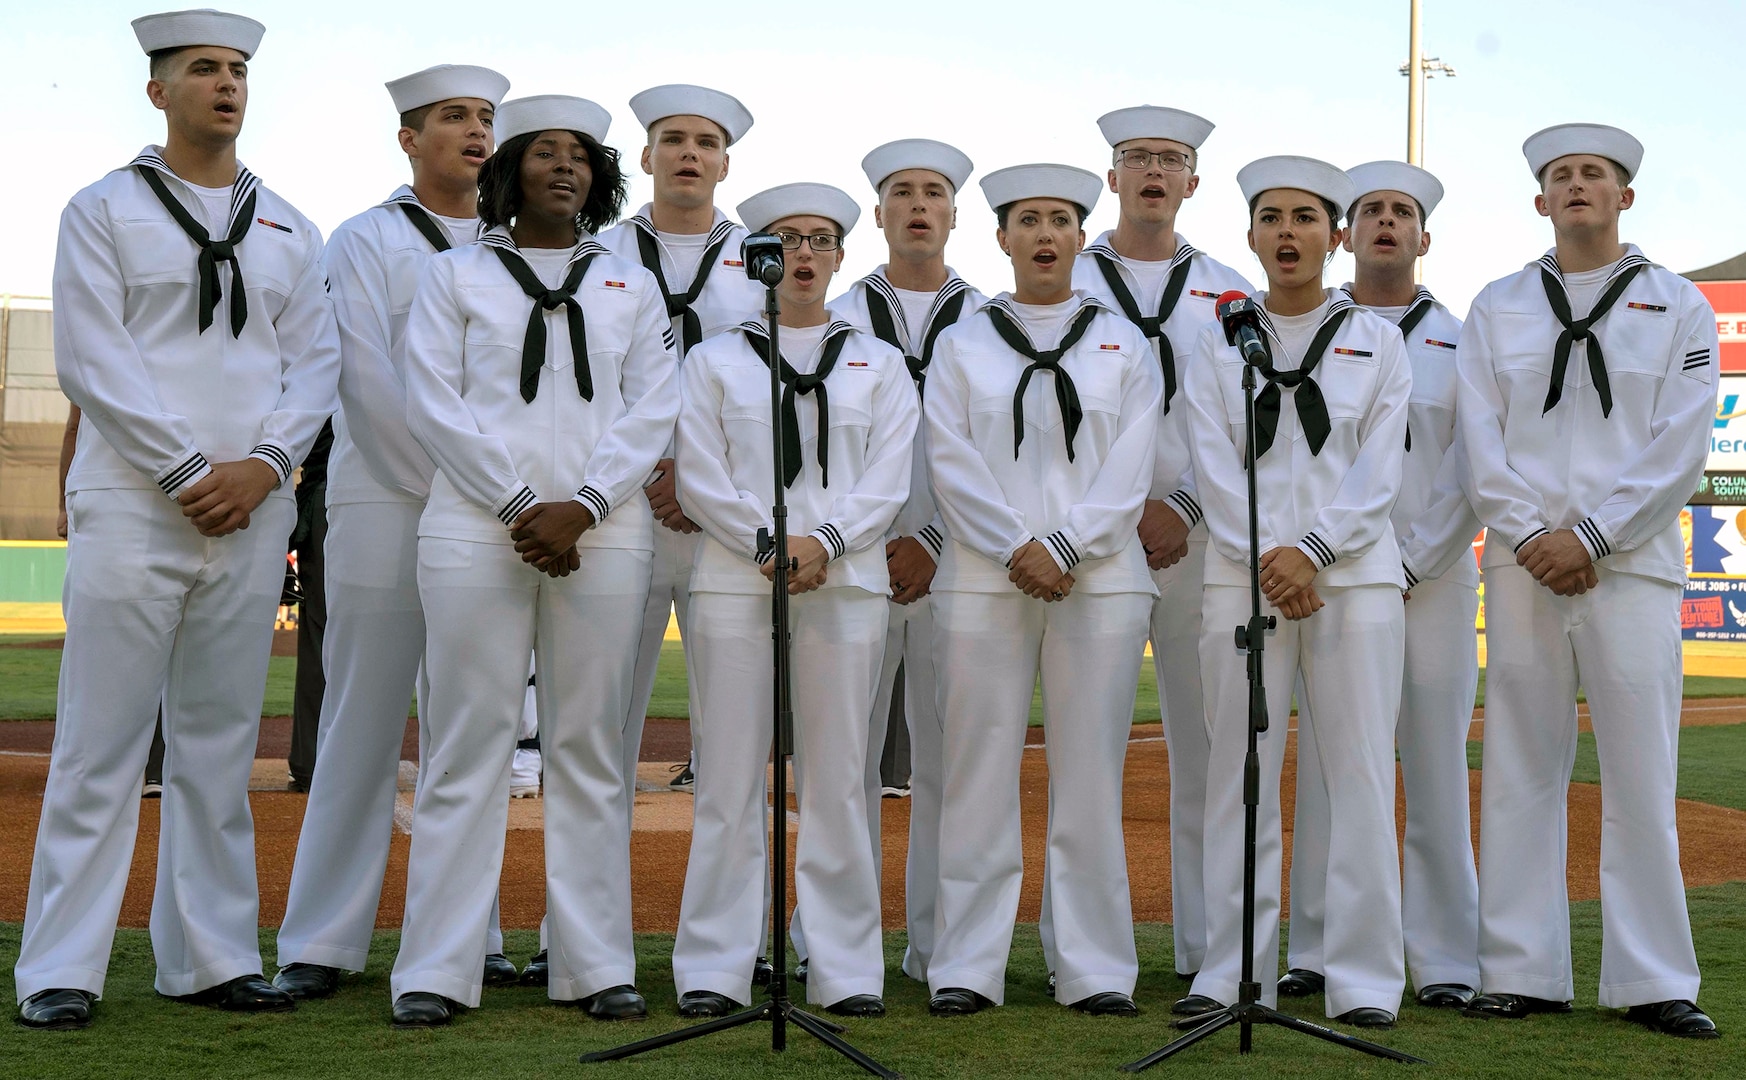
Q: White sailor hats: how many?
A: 11